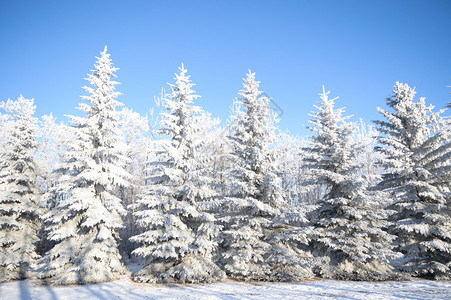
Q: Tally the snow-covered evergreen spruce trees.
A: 6